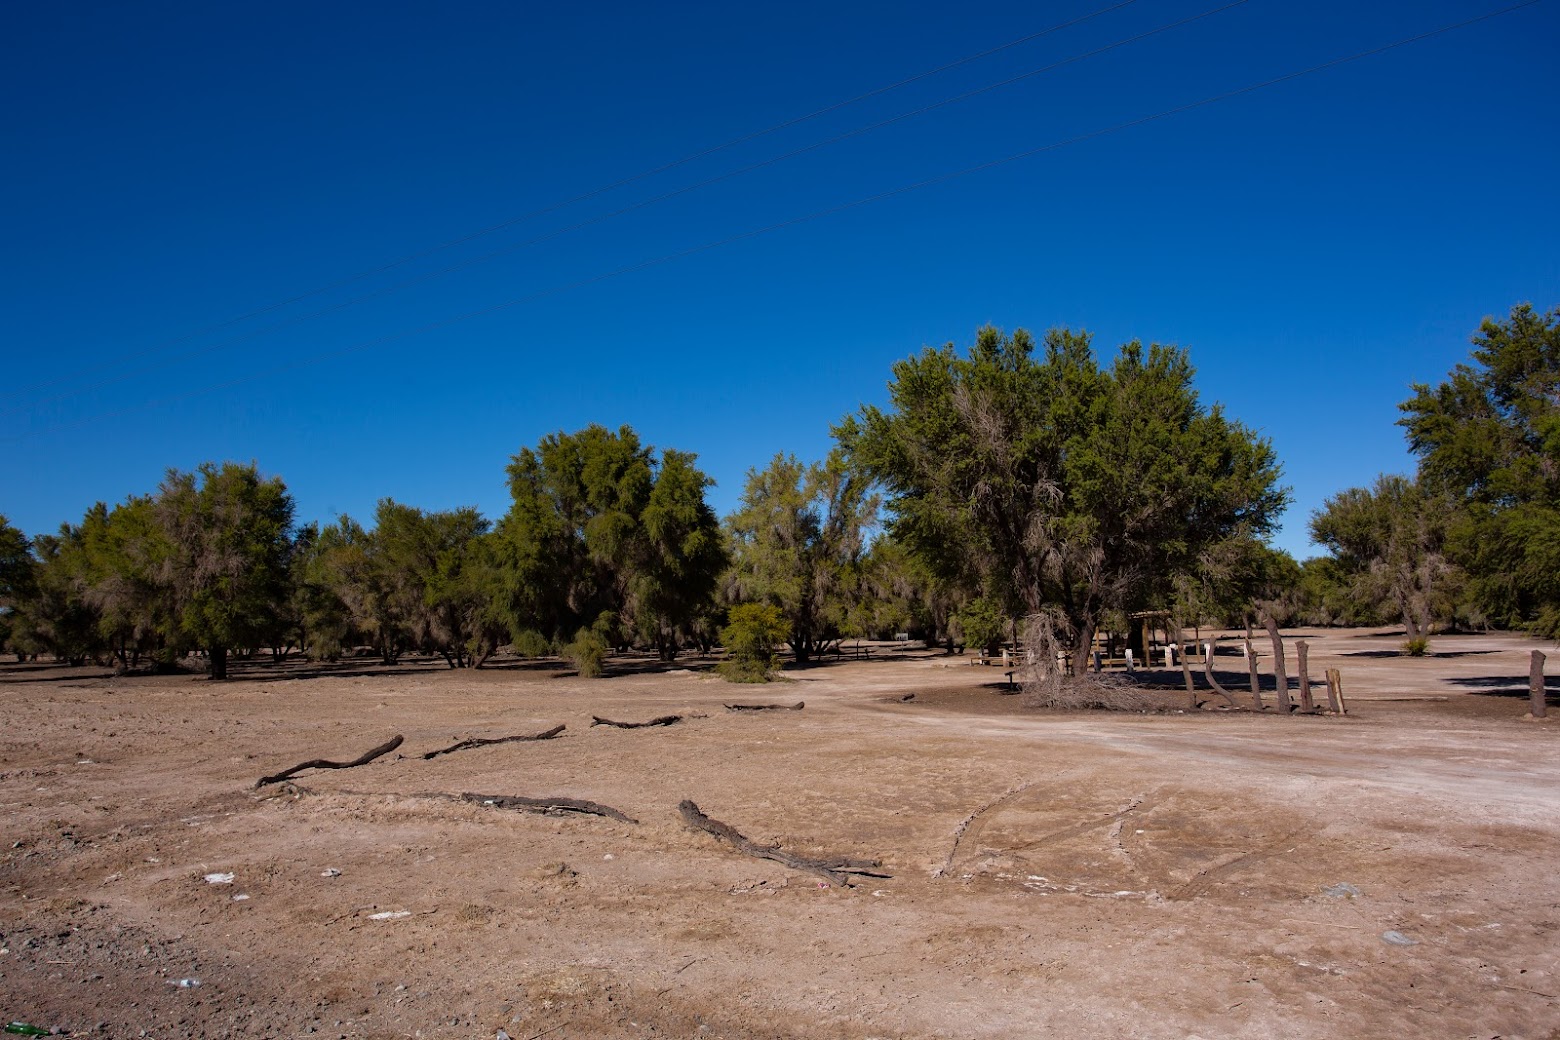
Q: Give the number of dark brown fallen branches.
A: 6